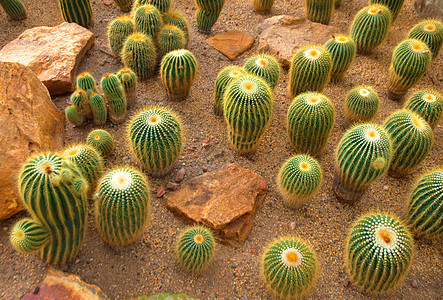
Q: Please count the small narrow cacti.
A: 6